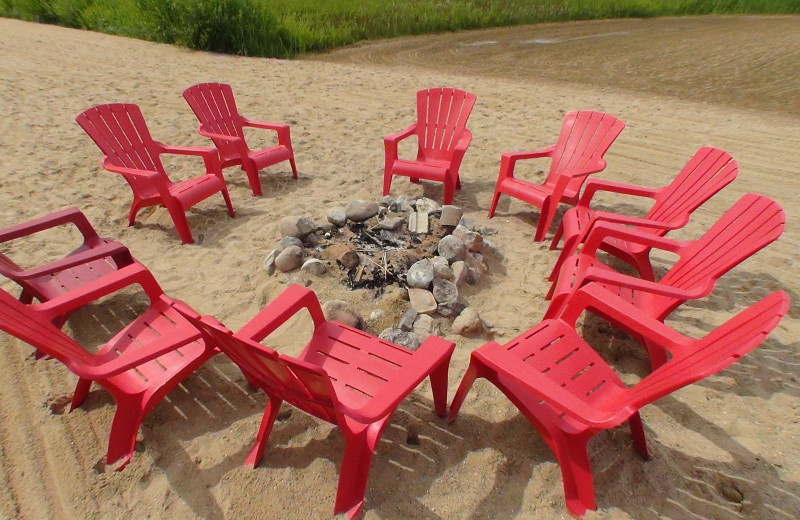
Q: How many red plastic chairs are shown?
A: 10